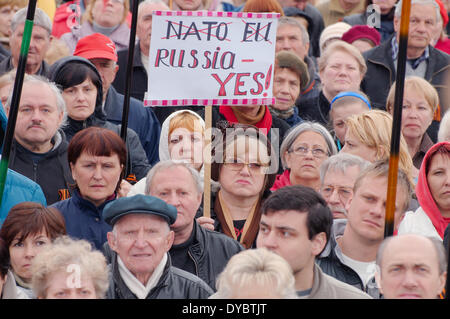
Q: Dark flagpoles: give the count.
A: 3